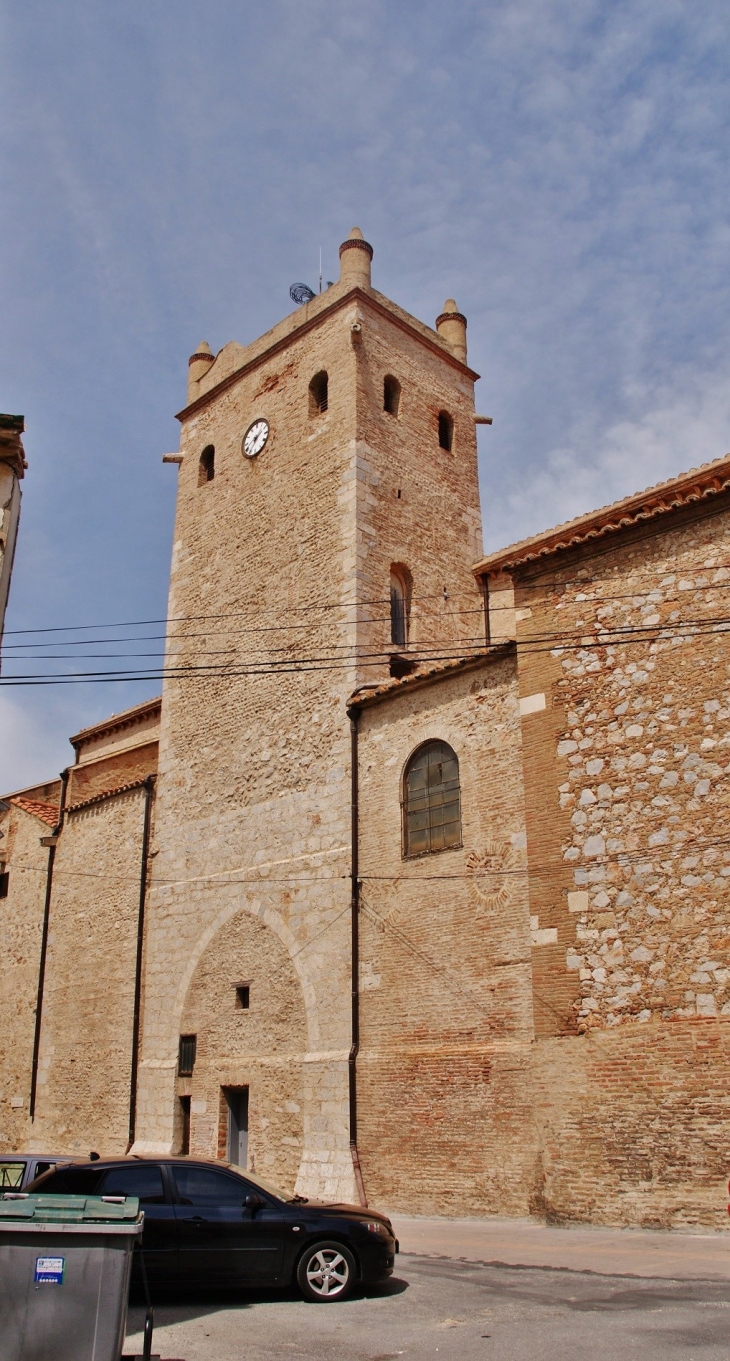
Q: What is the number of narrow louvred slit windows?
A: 4